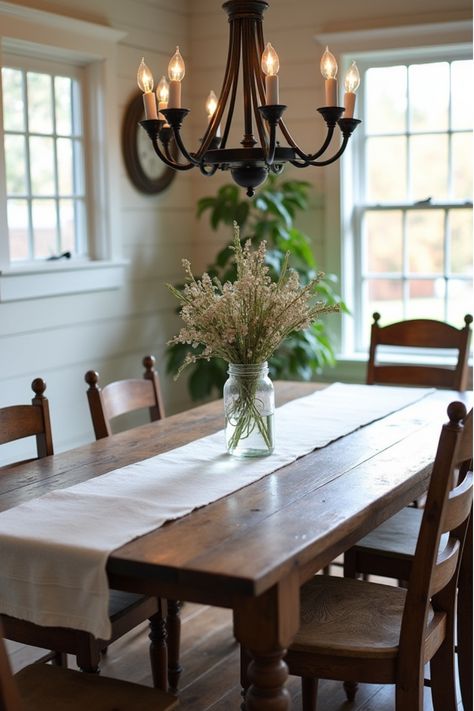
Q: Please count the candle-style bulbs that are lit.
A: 7